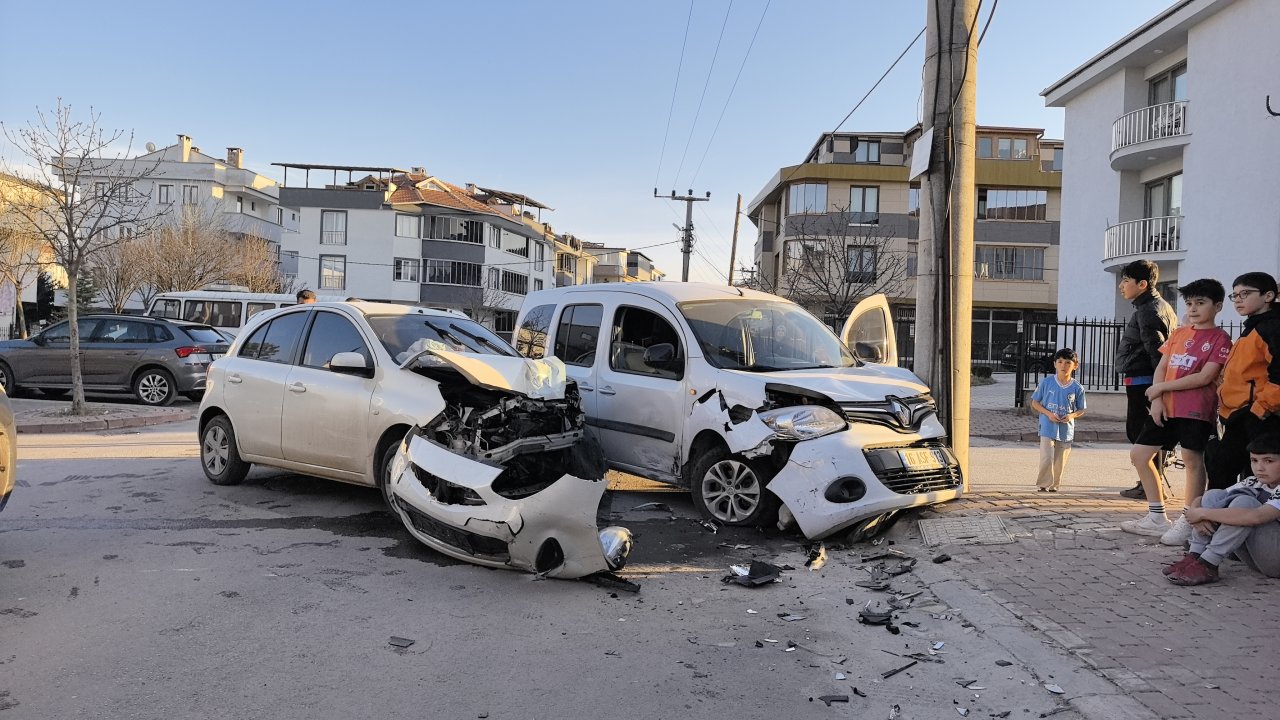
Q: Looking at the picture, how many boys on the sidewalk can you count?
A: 5